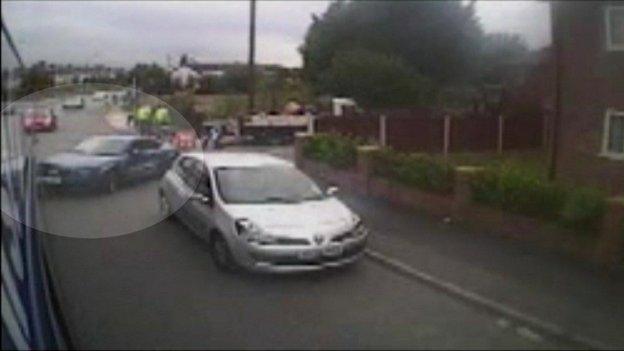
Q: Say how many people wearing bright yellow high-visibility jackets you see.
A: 2